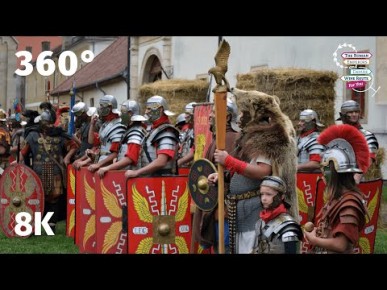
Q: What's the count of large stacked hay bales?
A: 2